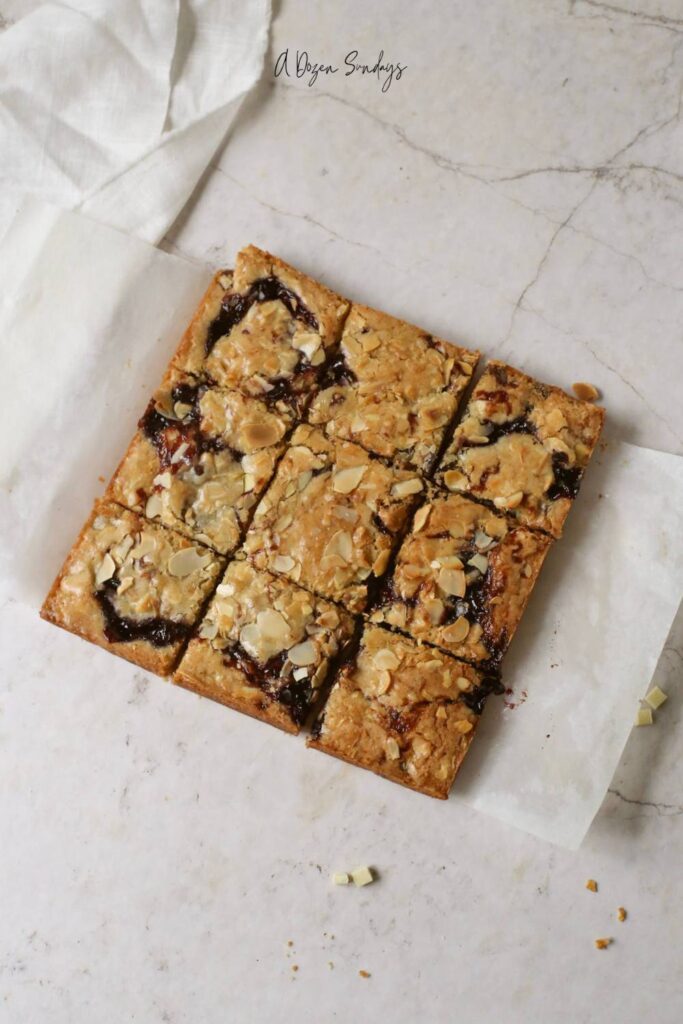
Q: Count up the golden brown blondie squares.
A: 9